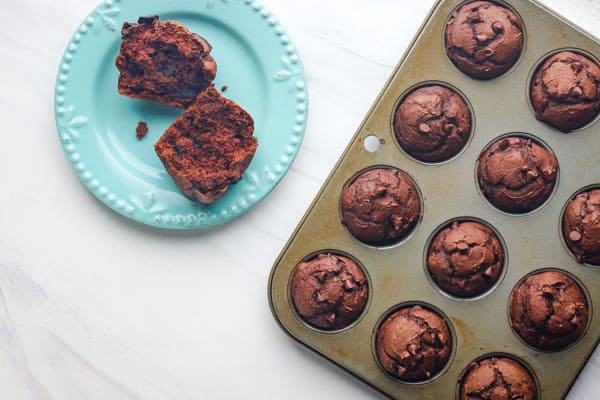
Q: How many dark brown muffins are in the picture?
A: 12